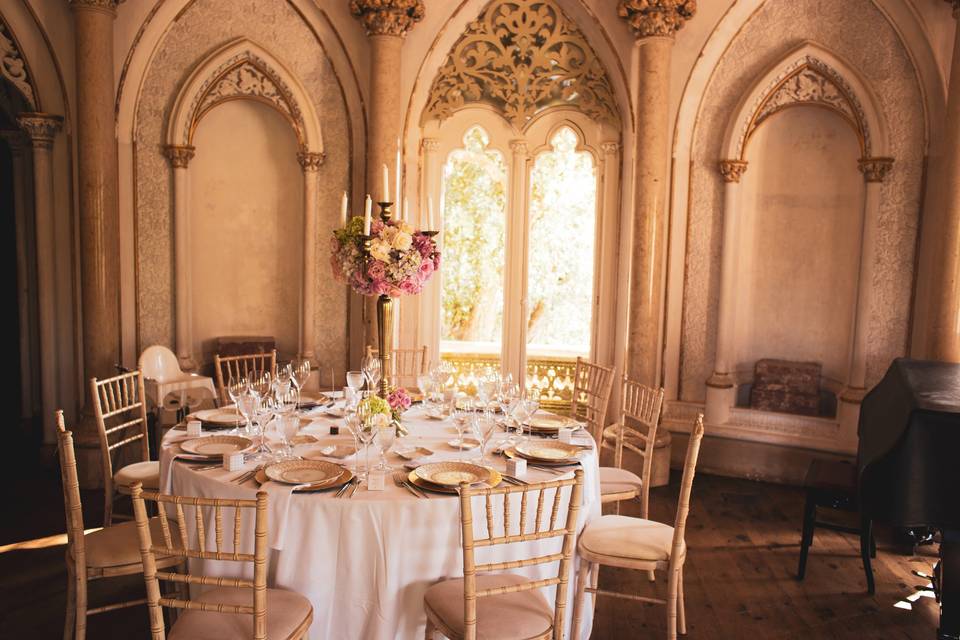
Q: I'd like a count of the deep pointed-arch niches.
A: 2